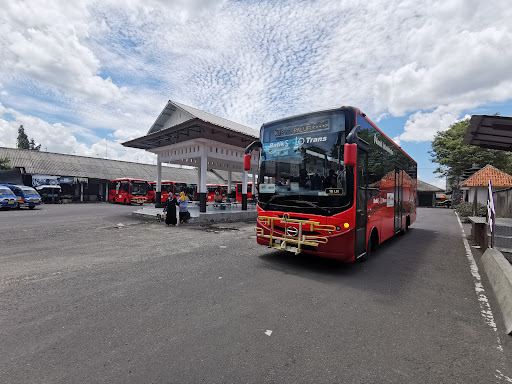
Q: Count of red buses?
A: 5